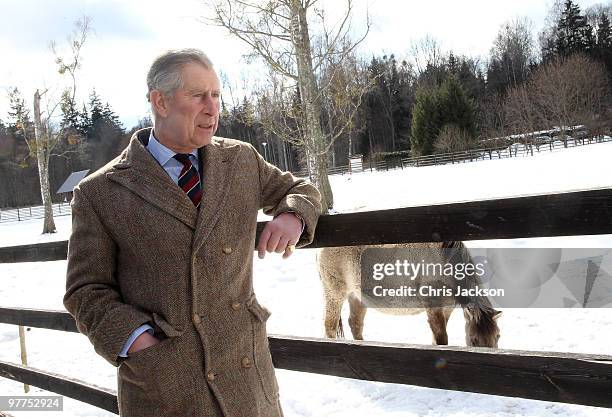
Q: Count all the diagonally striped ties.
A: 1